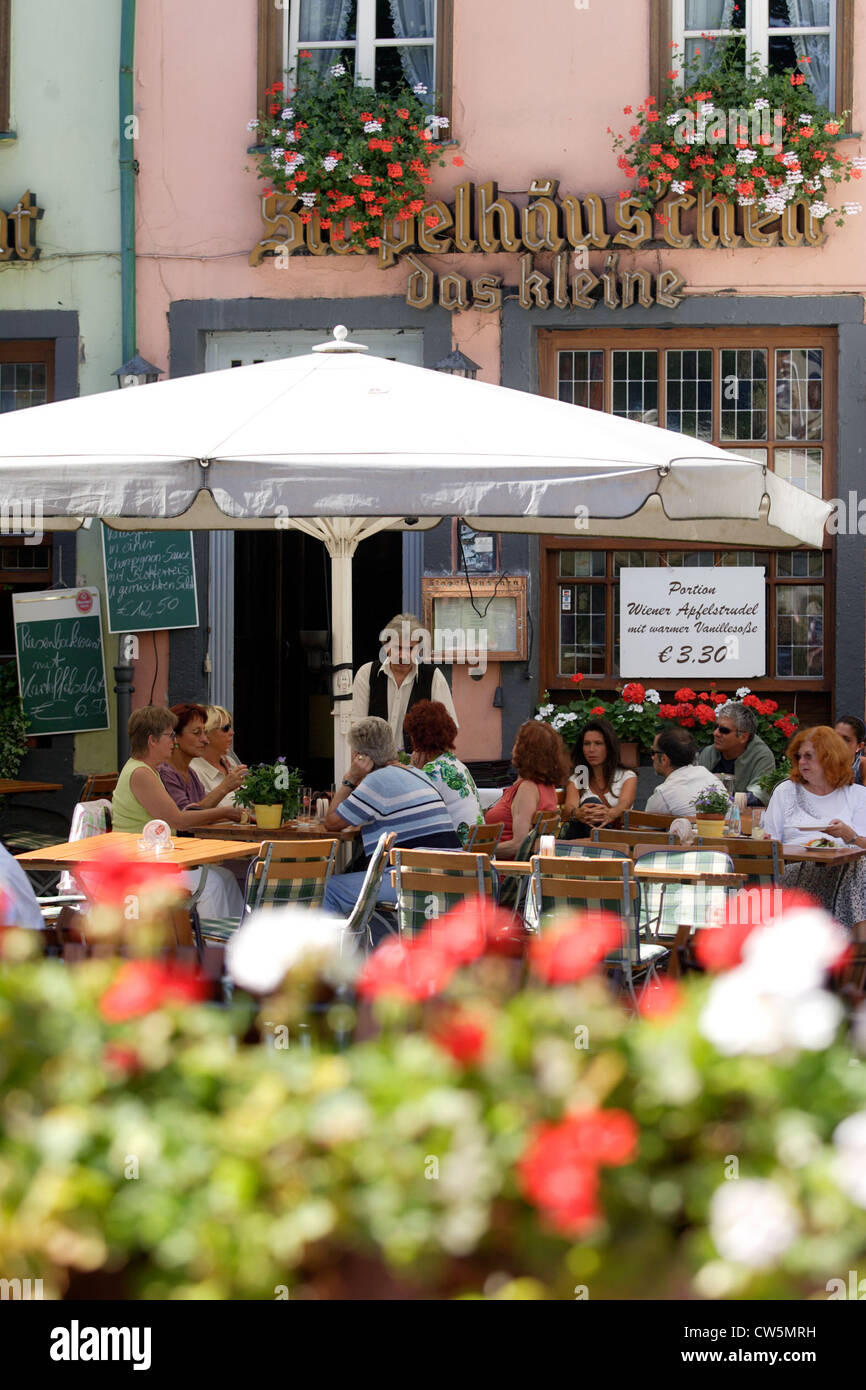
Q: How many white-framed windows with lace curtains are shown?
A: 2